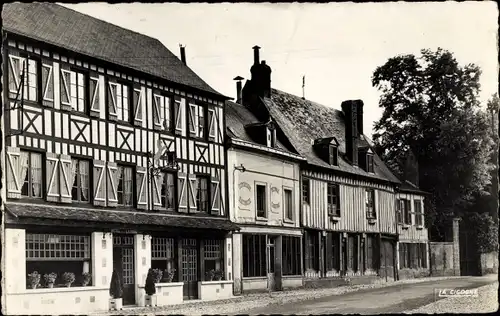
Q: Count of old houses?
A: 4